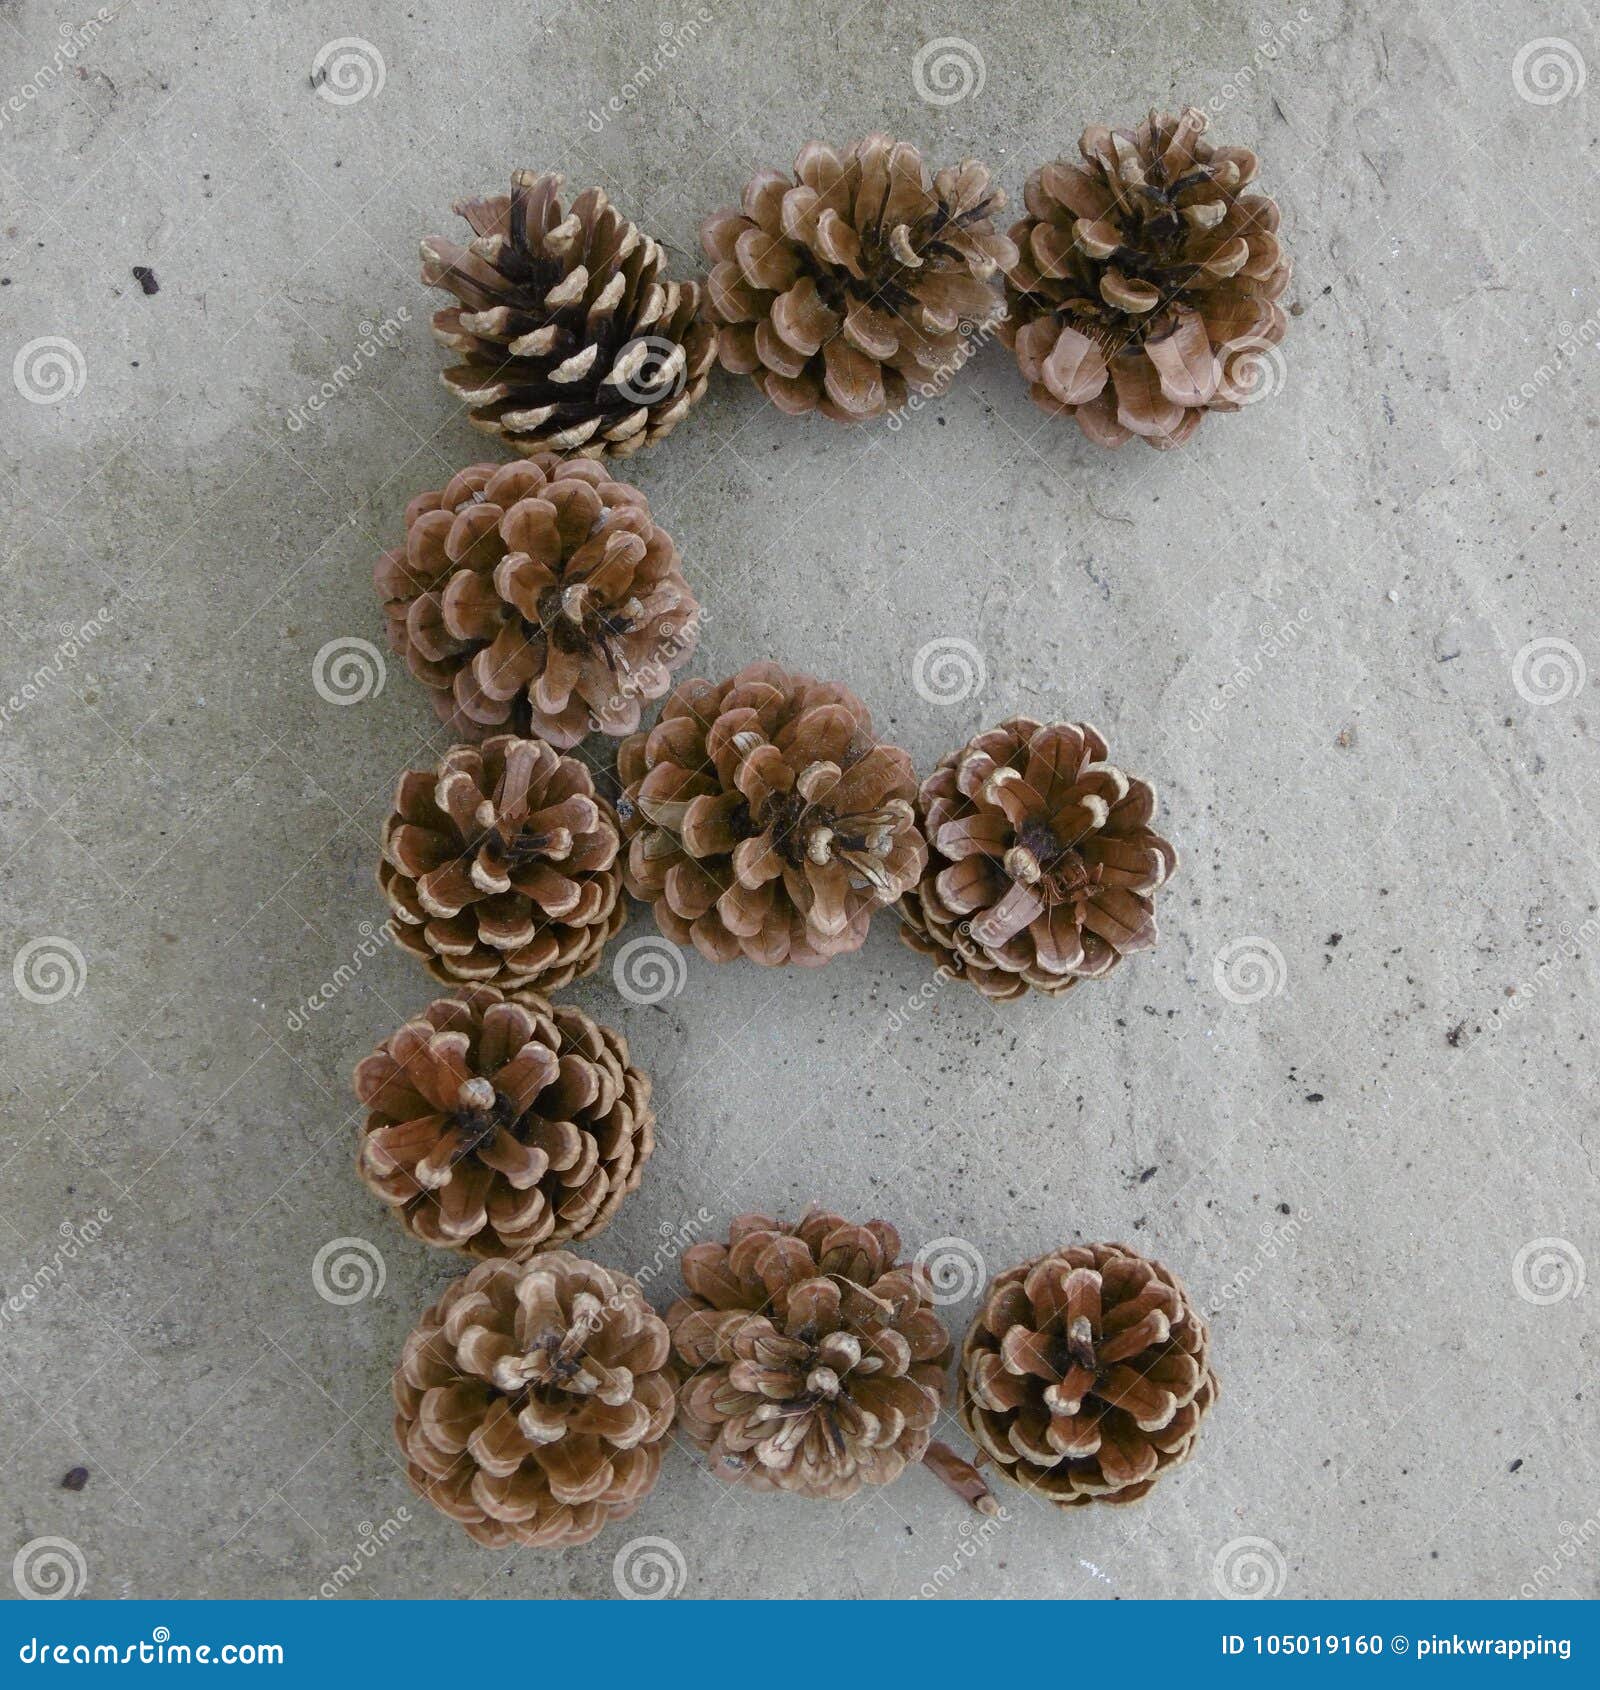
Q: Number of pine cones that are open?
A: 11